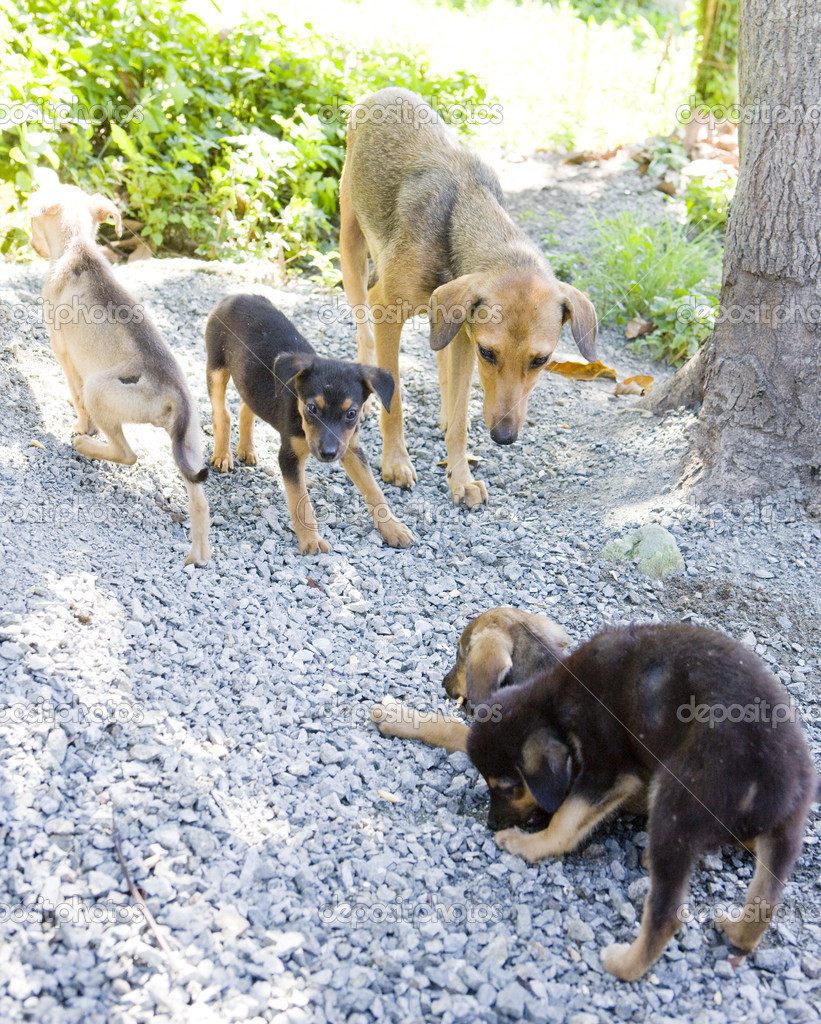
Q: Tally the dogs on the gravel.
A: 5